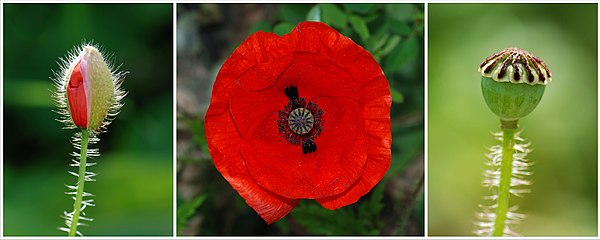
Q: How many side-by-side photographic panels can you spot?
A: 3